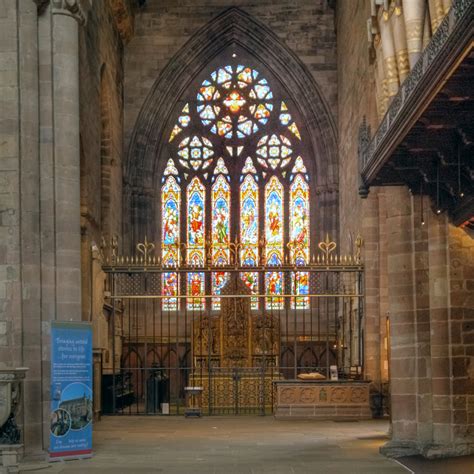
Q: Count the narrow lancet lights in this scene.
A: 6